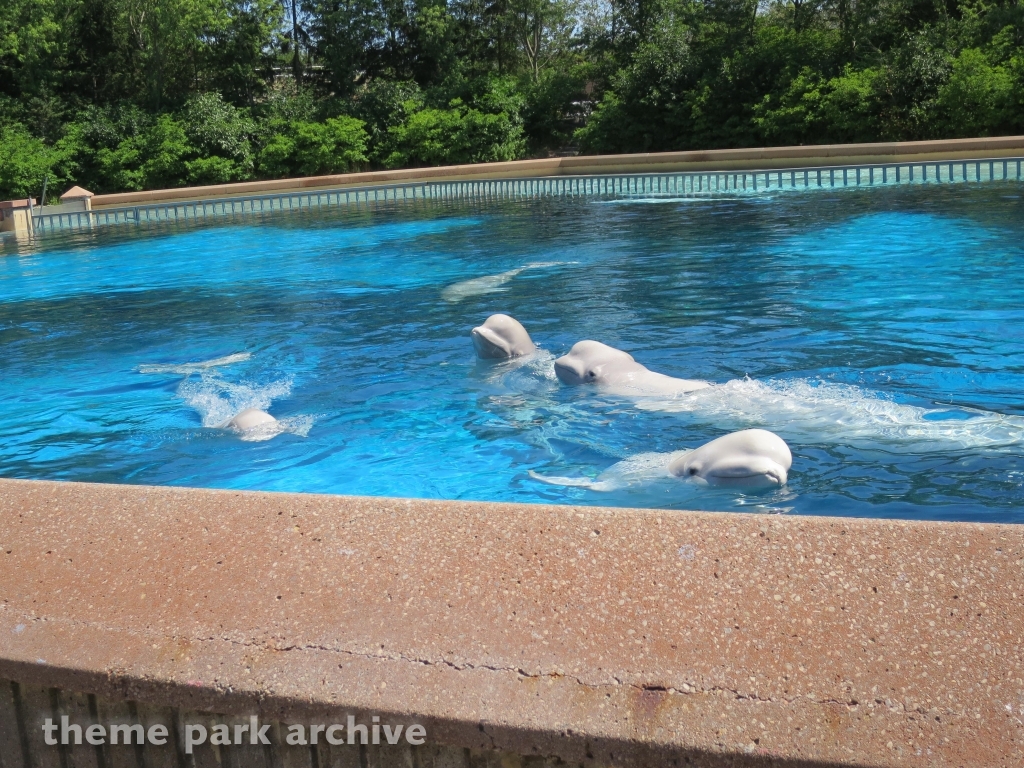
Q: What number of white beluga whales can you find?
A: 5